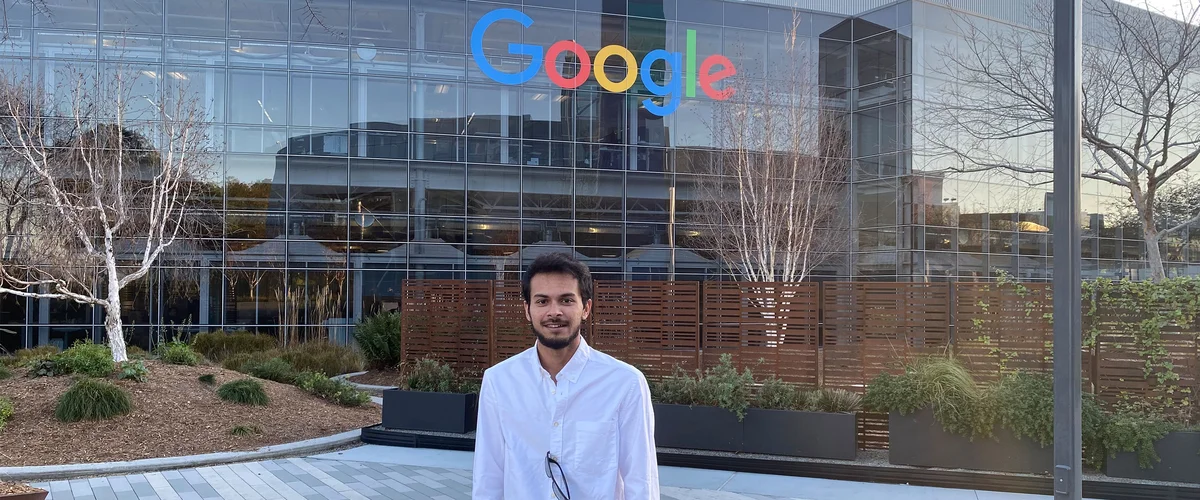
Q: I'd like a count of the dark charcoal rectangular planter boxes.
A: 5